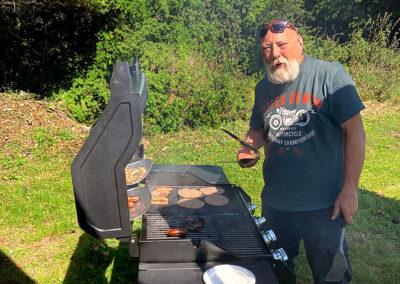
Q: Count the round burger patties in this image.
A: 4